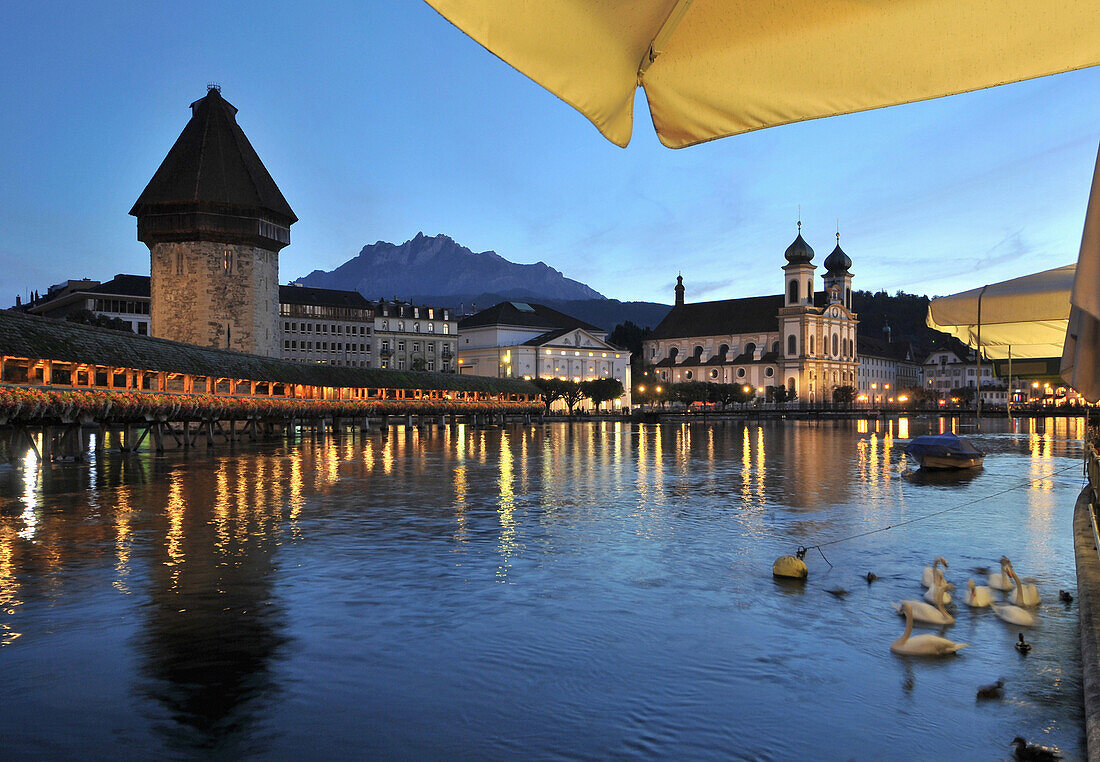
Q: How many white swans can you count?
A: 8